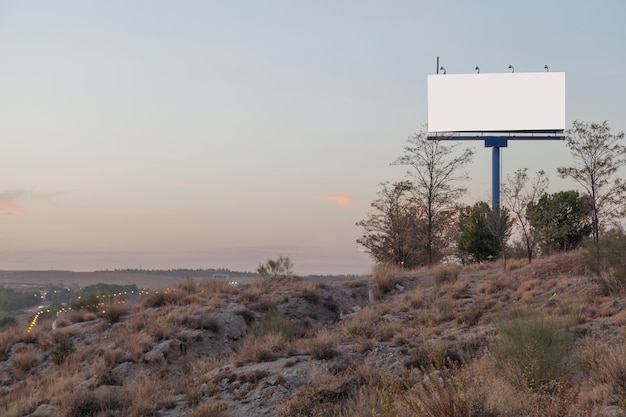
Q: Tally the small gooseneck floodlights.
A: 4